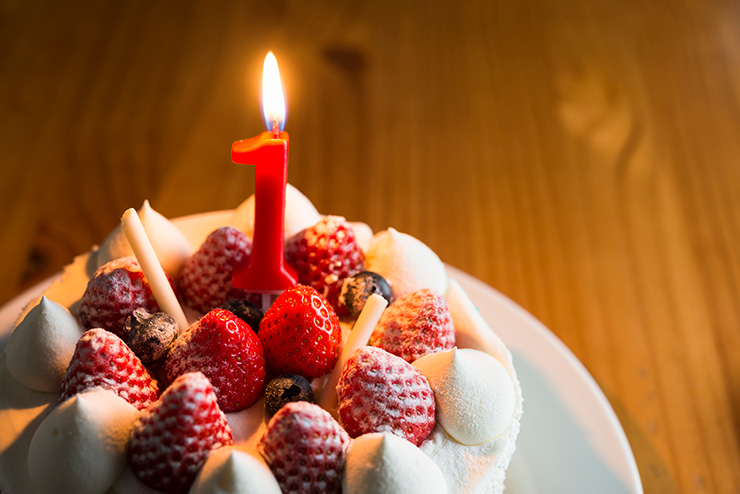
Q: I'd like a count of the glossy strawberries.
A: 2